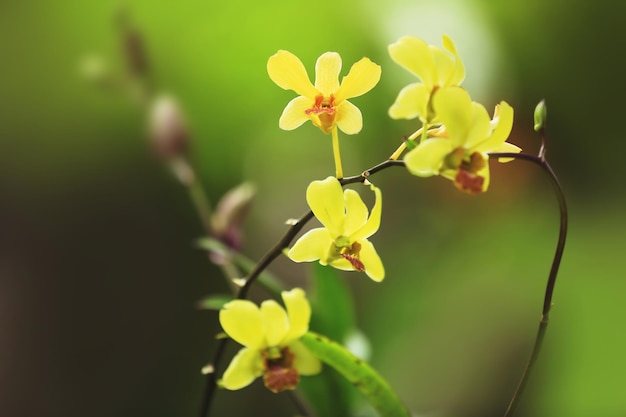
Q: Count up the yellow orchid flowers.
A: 5